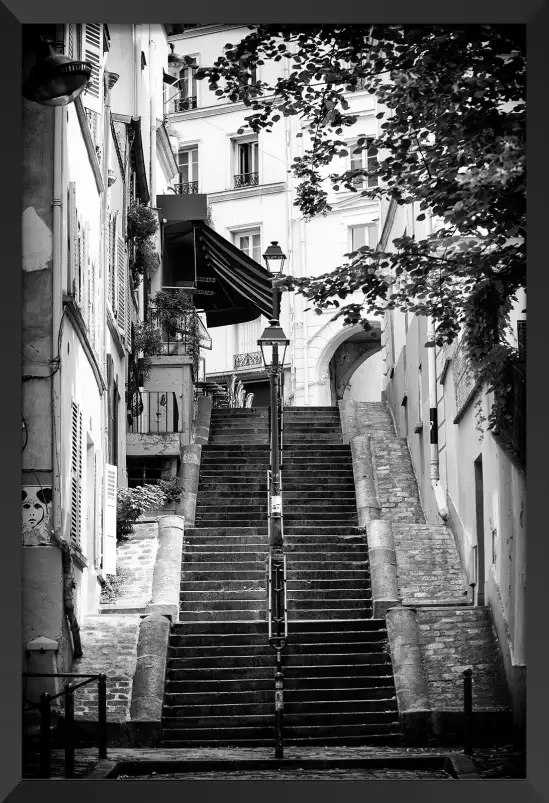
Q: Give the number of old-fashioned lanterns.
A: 2